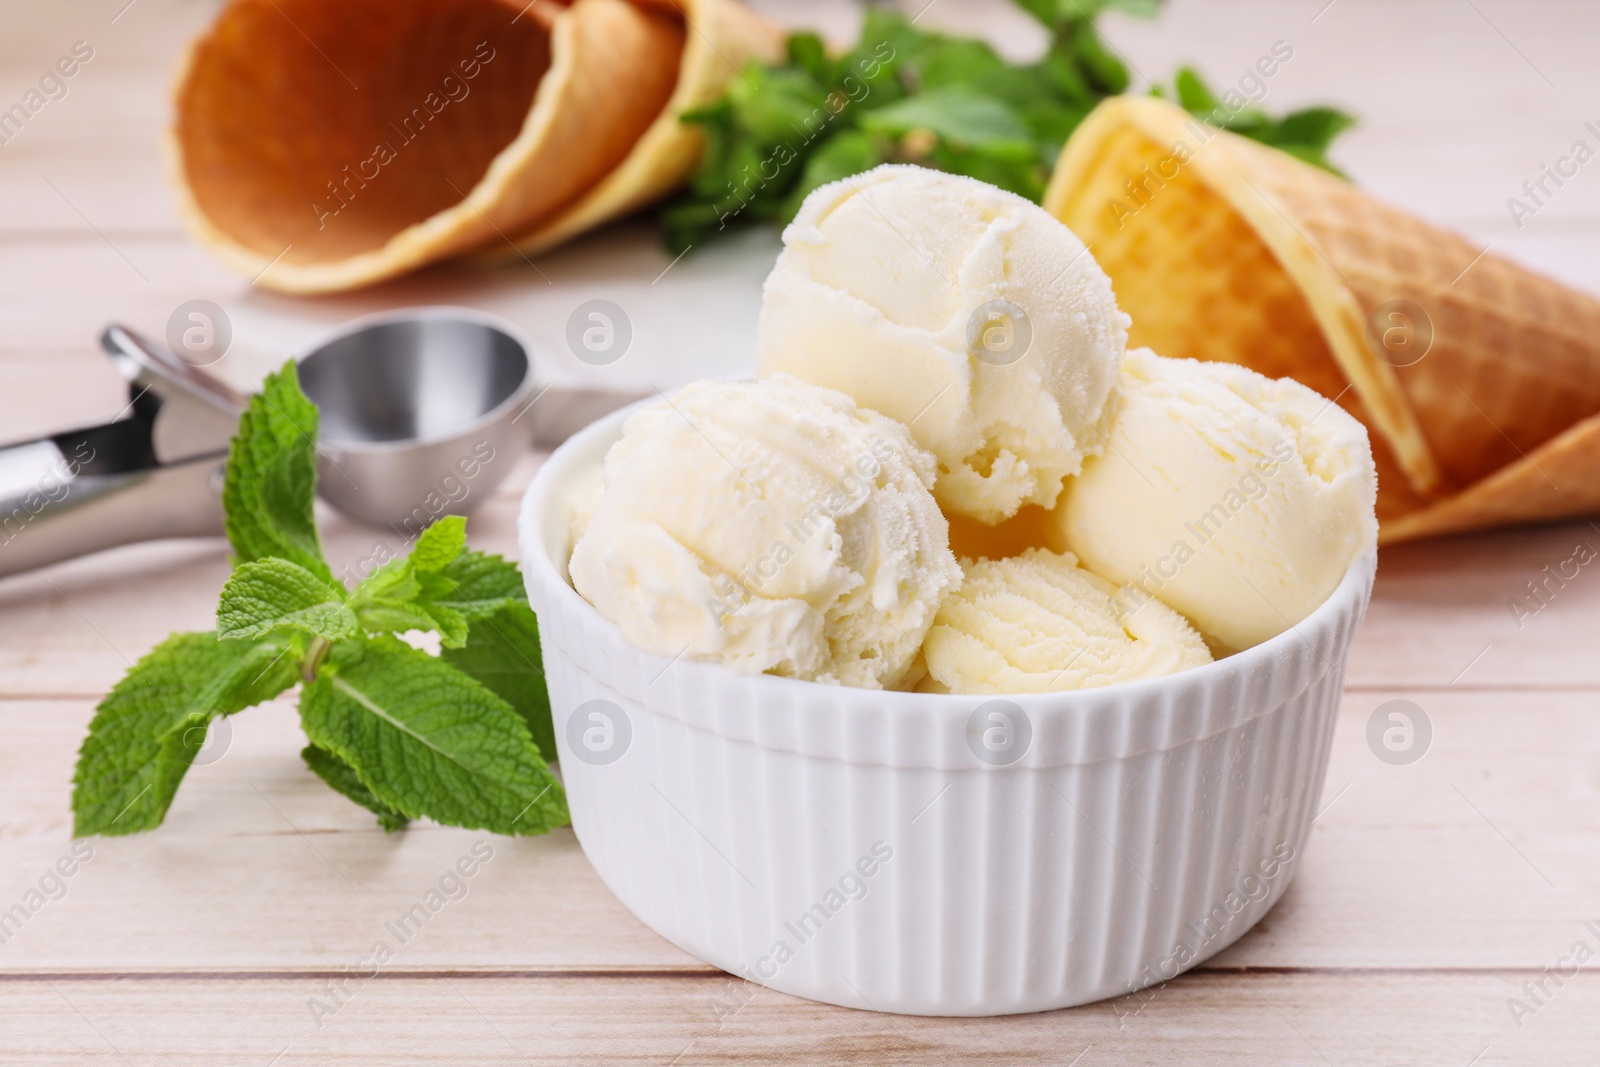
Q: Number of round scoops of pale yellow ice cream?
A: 4